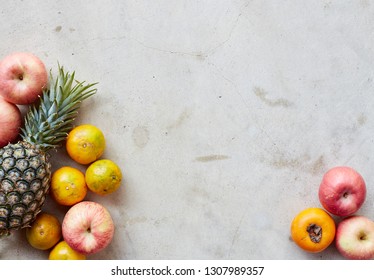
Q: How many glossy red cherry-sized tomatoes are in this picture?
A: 0